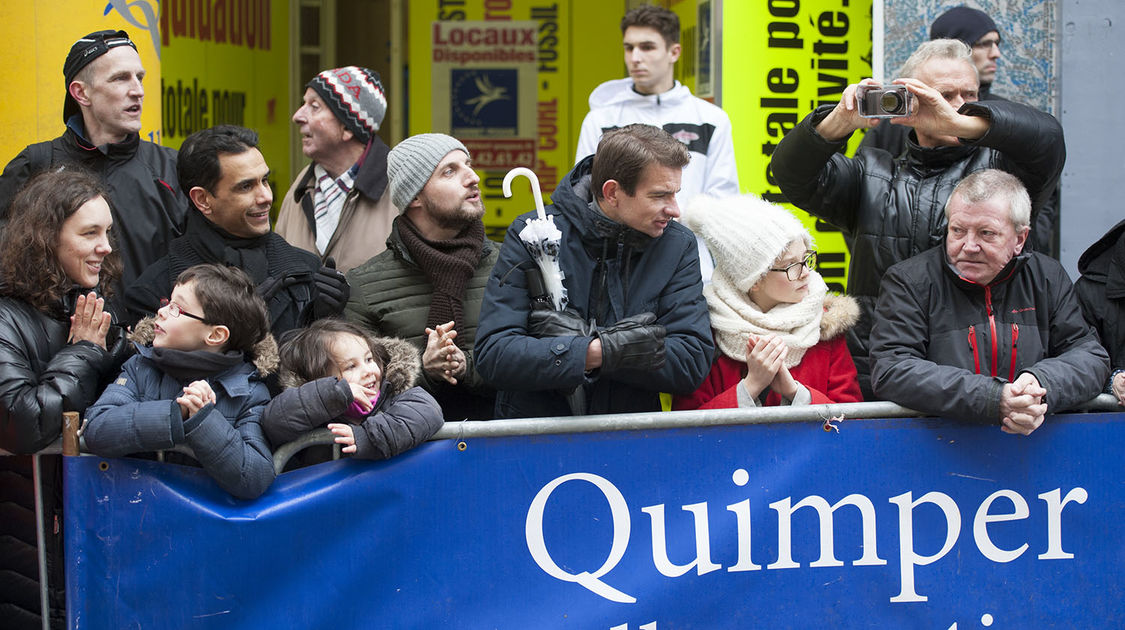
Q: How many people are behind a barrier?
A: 14